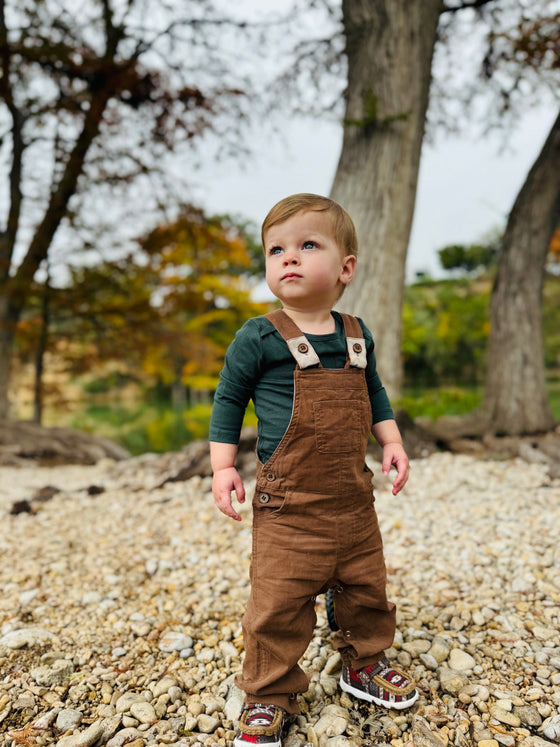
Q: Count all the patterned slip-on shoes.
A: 2